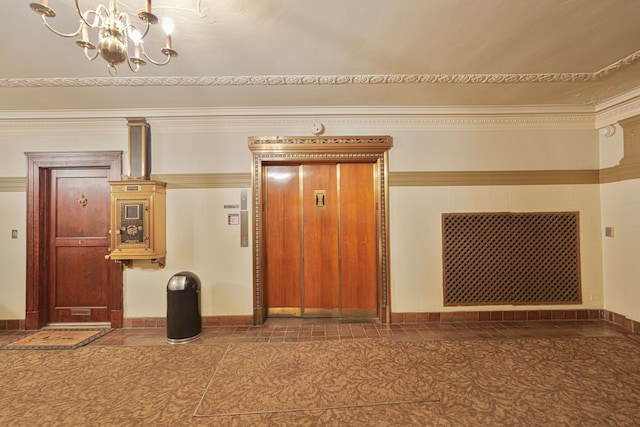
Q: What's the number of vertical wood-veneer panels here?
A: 3